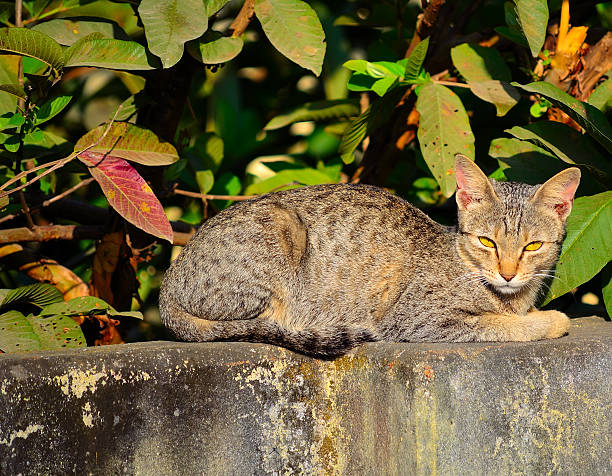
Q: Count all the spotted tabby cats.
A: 1